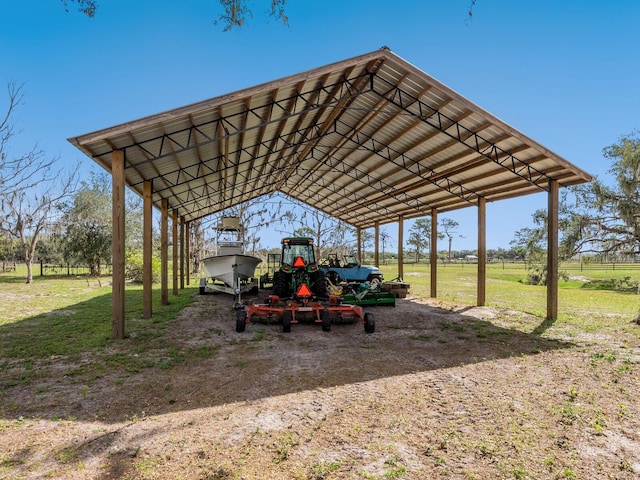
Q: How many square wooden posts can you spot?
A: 12